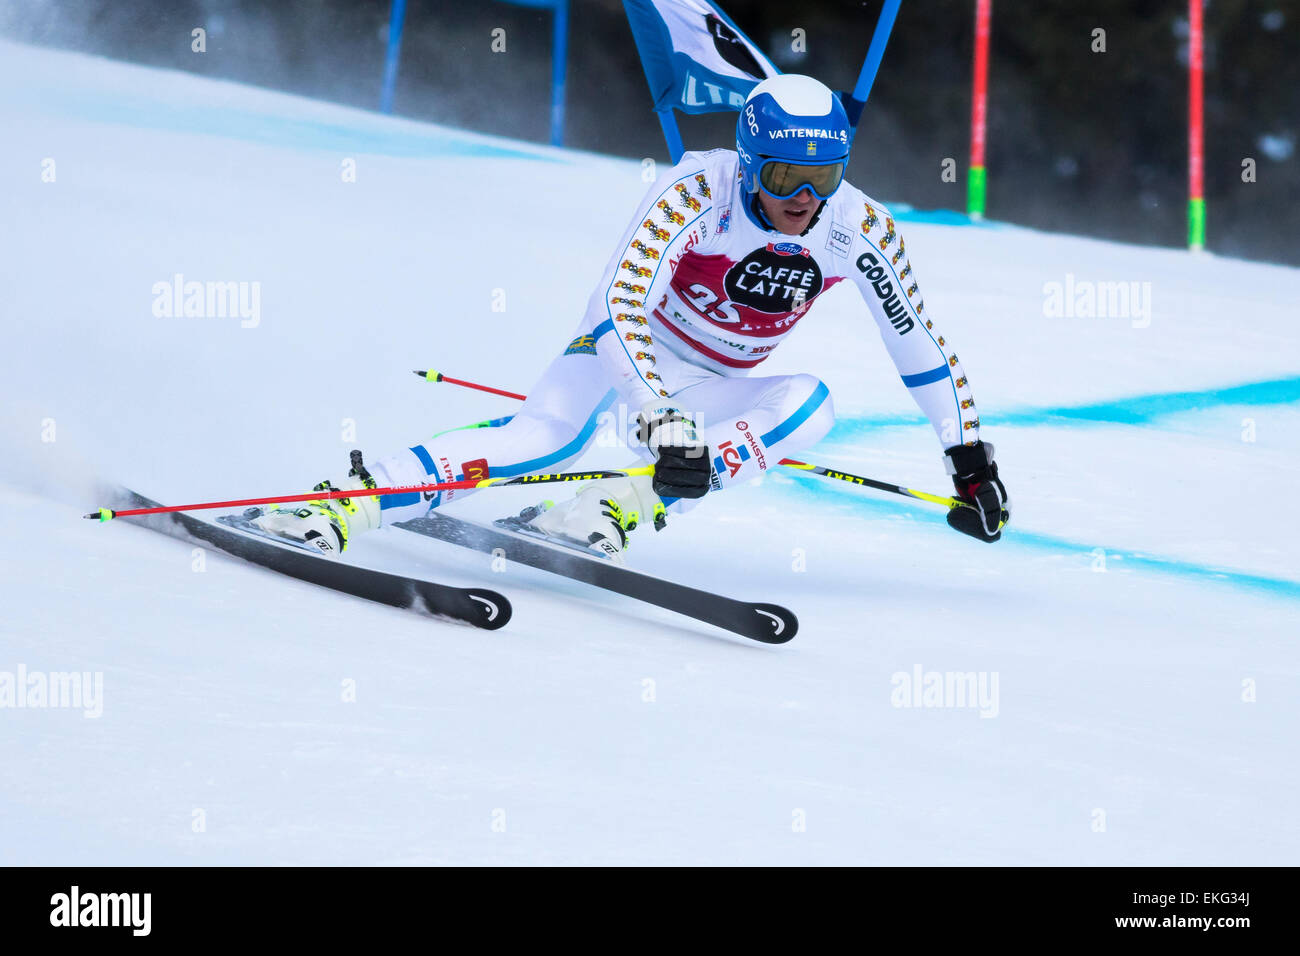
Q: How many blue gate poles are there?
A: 4